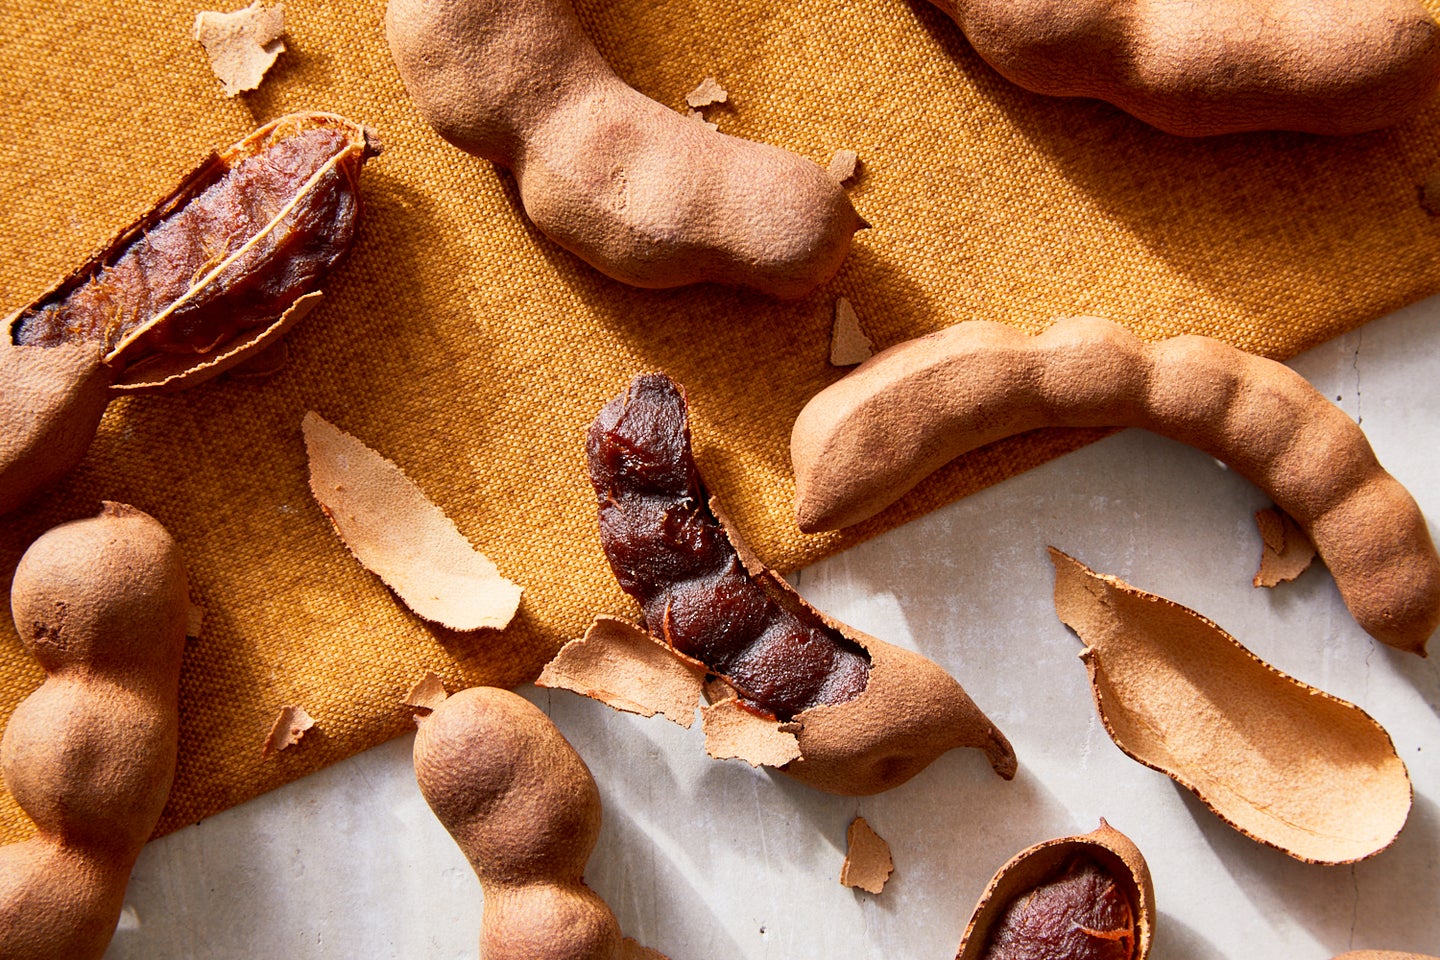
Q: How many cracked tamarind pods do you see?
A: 3